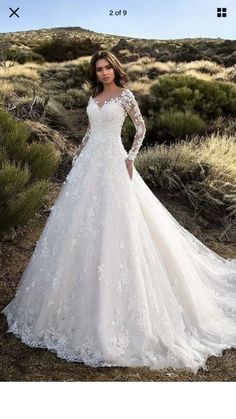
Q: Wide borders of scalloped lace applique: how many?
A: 1